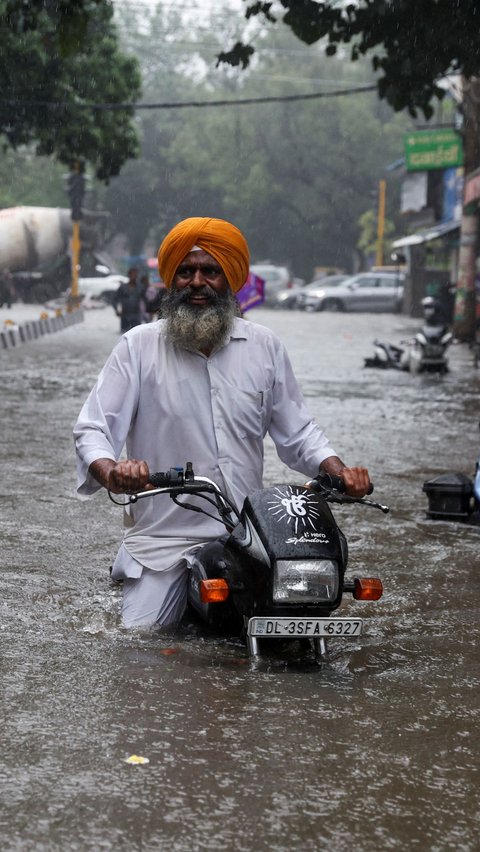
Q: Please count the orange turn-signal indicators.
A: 2